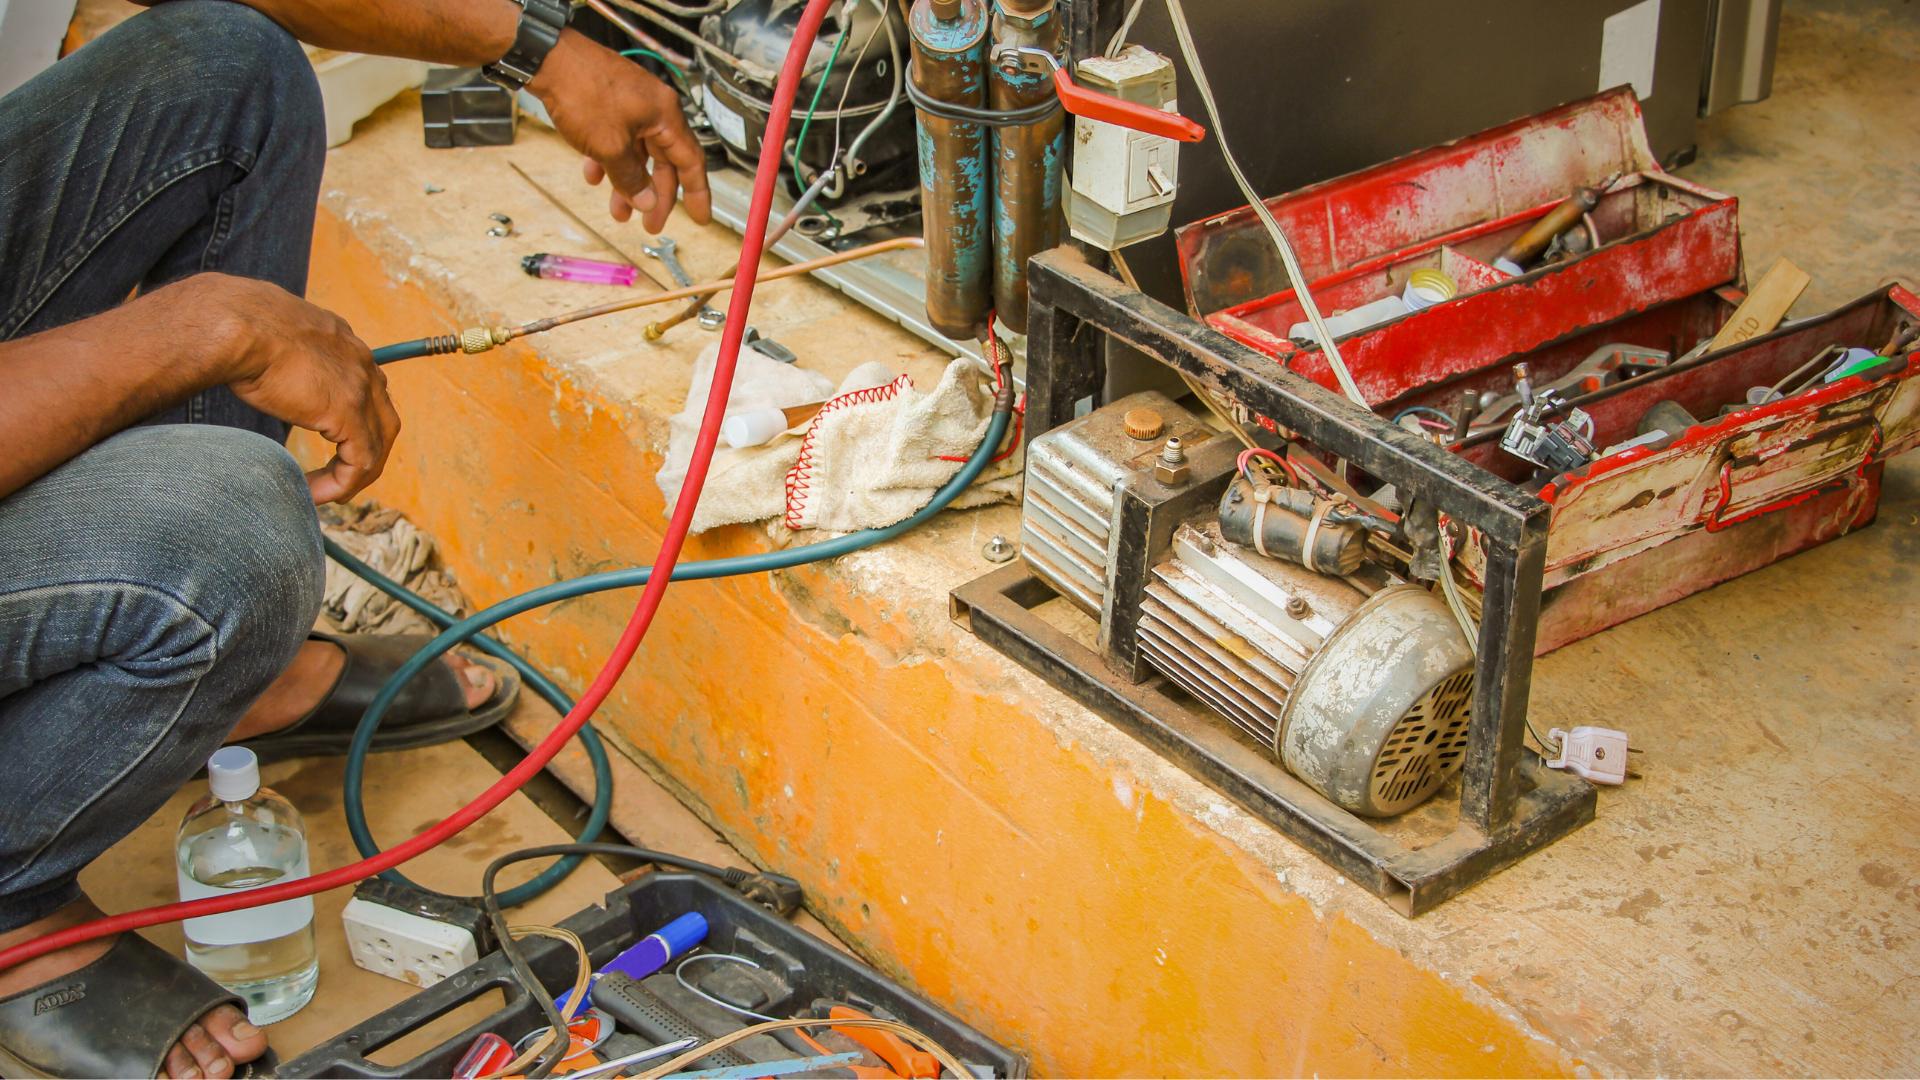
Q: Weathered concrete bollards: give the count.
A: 0